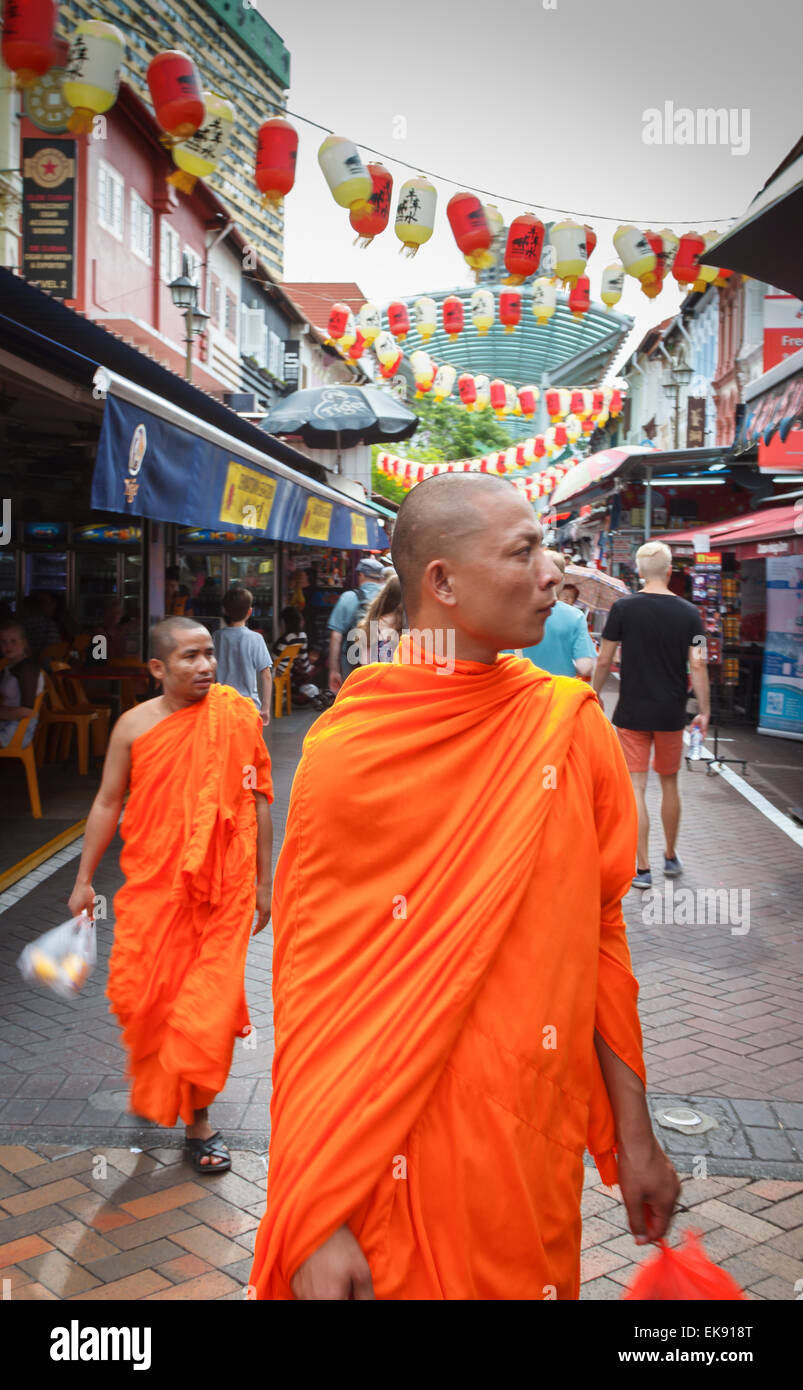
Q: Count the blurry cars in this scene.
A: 0